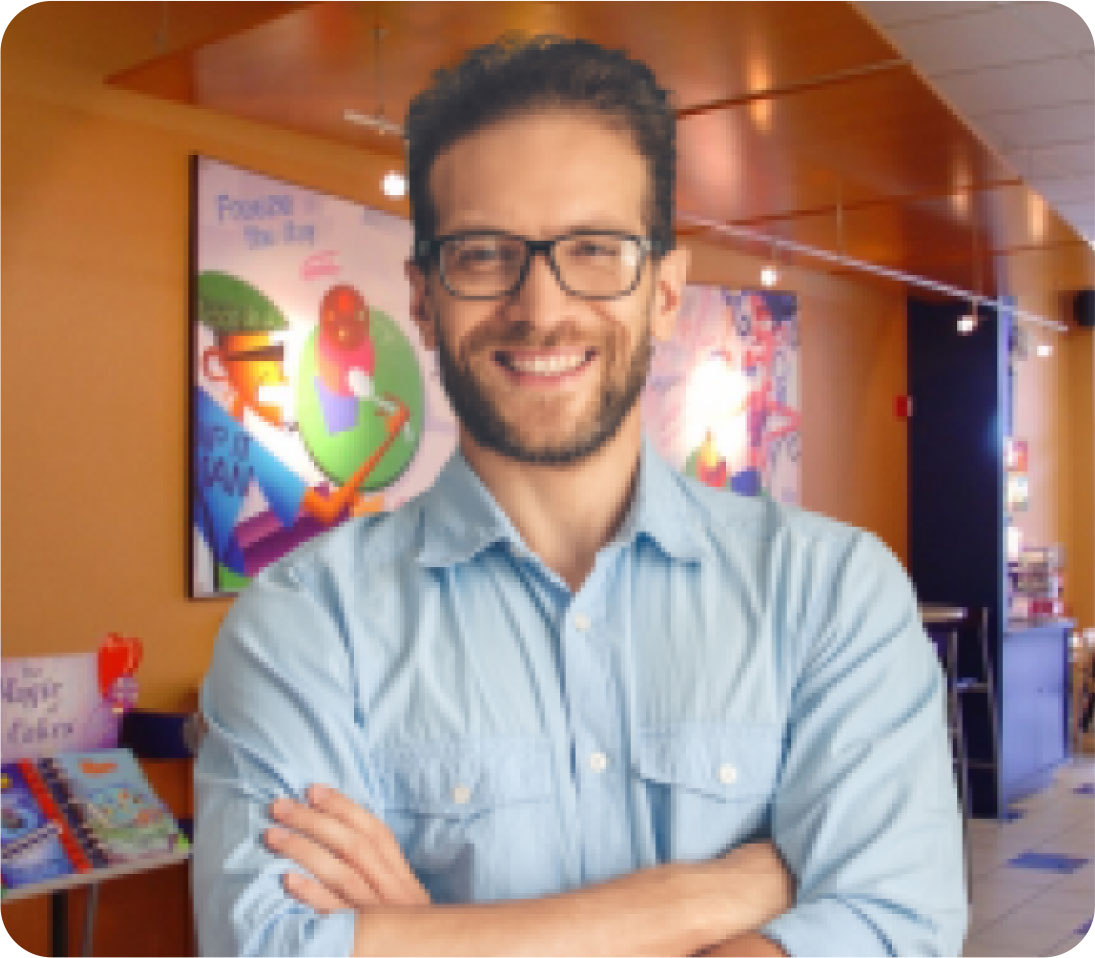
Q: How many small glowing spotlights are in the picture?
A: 4